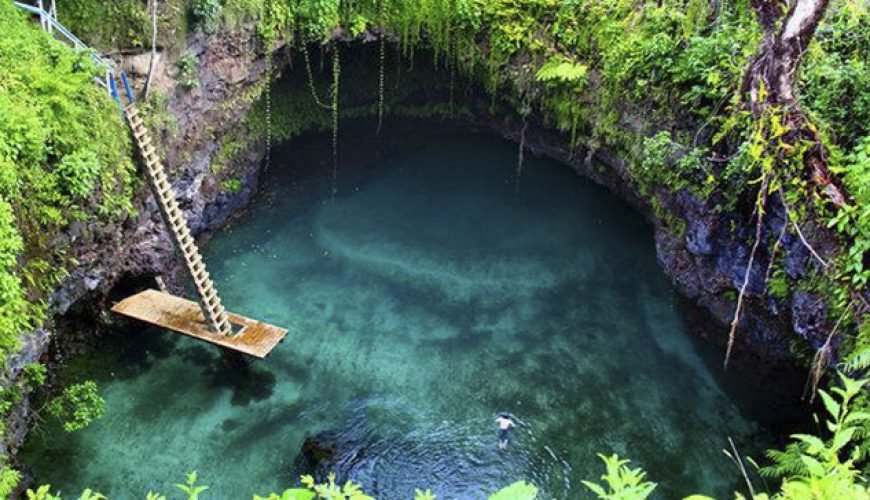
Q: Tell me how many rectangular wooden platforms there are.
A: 1